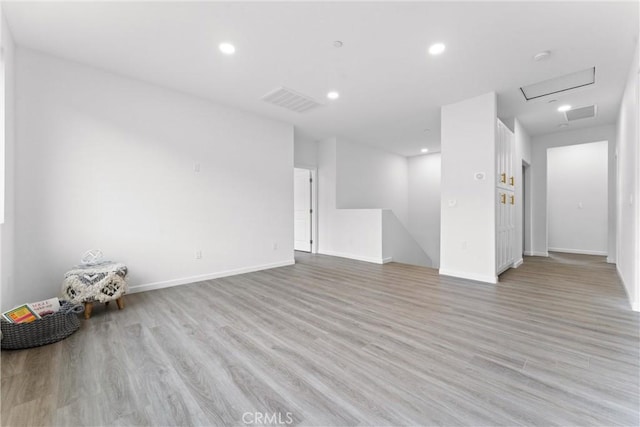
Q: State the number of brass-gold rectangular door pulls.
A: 4